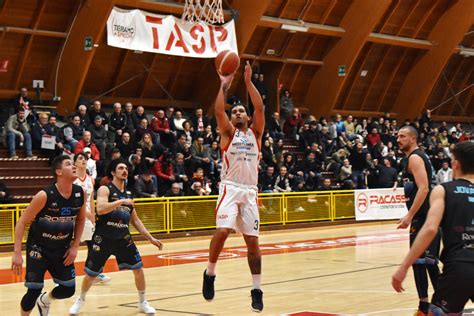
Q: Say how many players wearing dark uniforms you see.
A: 4